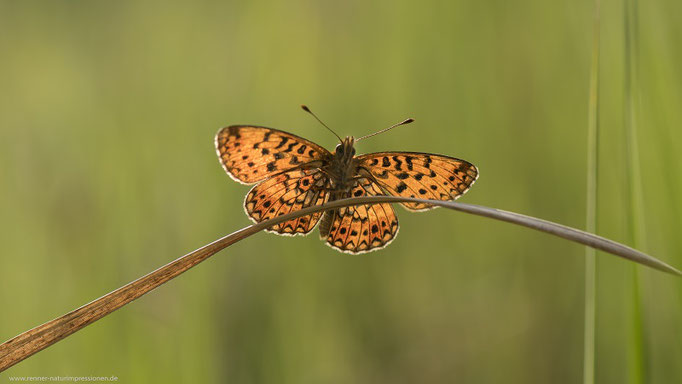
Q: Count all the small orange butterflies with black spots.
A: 1